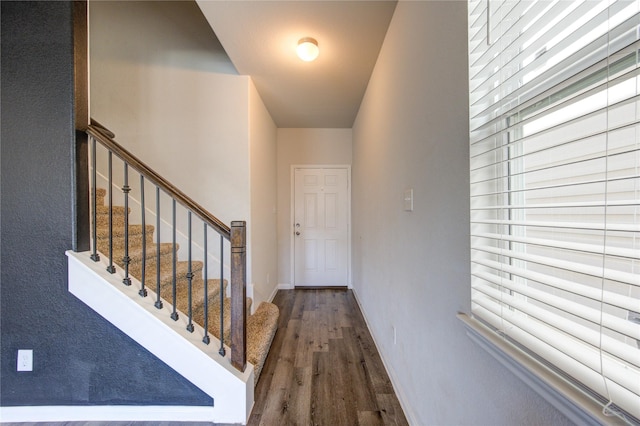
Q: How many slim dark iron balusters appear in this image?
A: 9